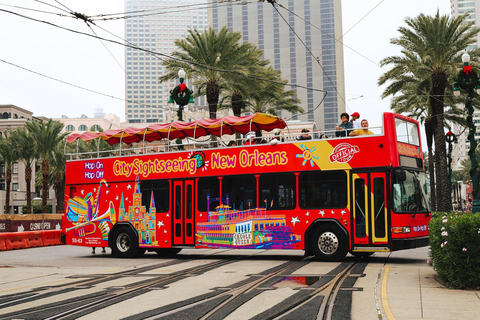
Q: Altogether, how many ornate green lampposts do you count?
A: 3